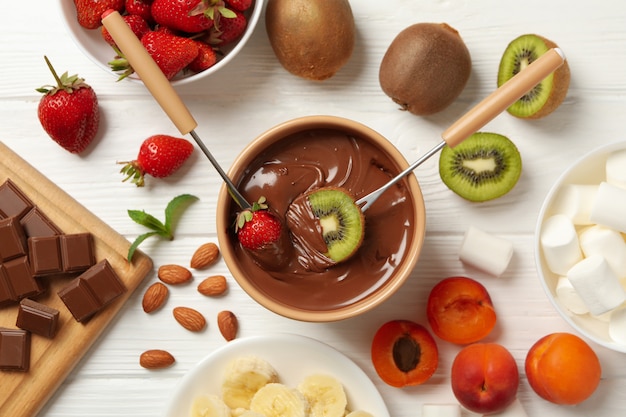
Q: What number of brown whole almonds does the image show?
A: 7